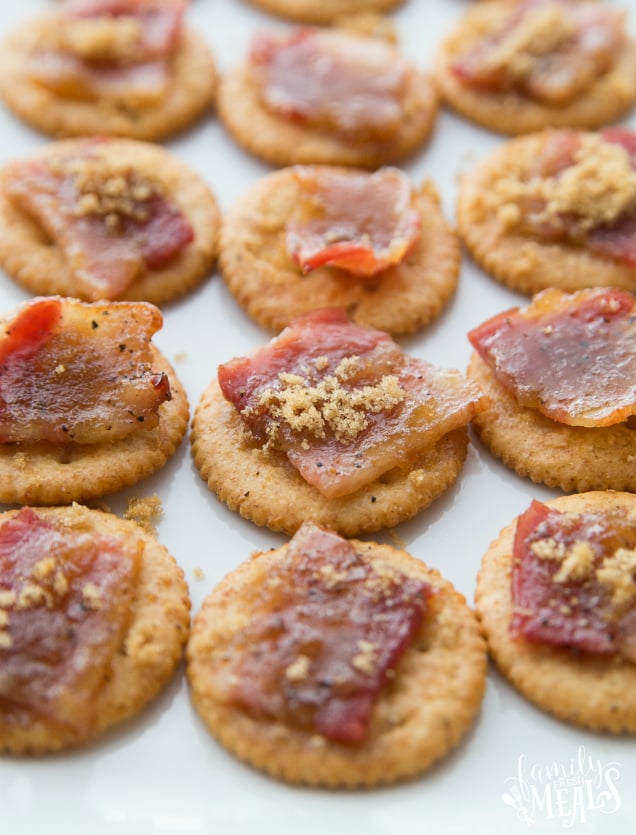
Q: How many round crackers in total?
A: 13